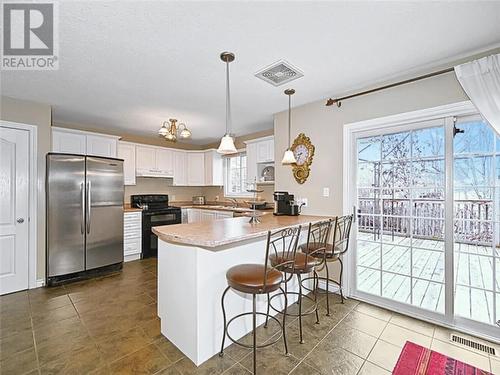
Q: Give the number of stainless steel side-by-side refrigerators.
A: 1